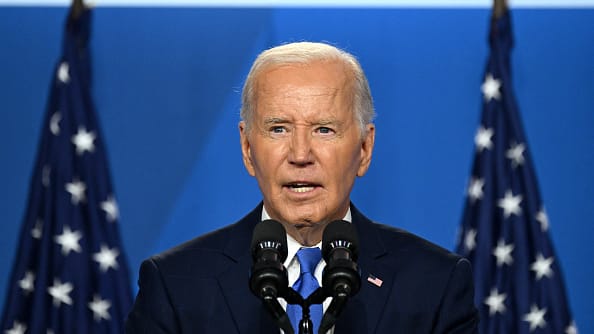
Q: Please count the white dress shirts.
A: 1